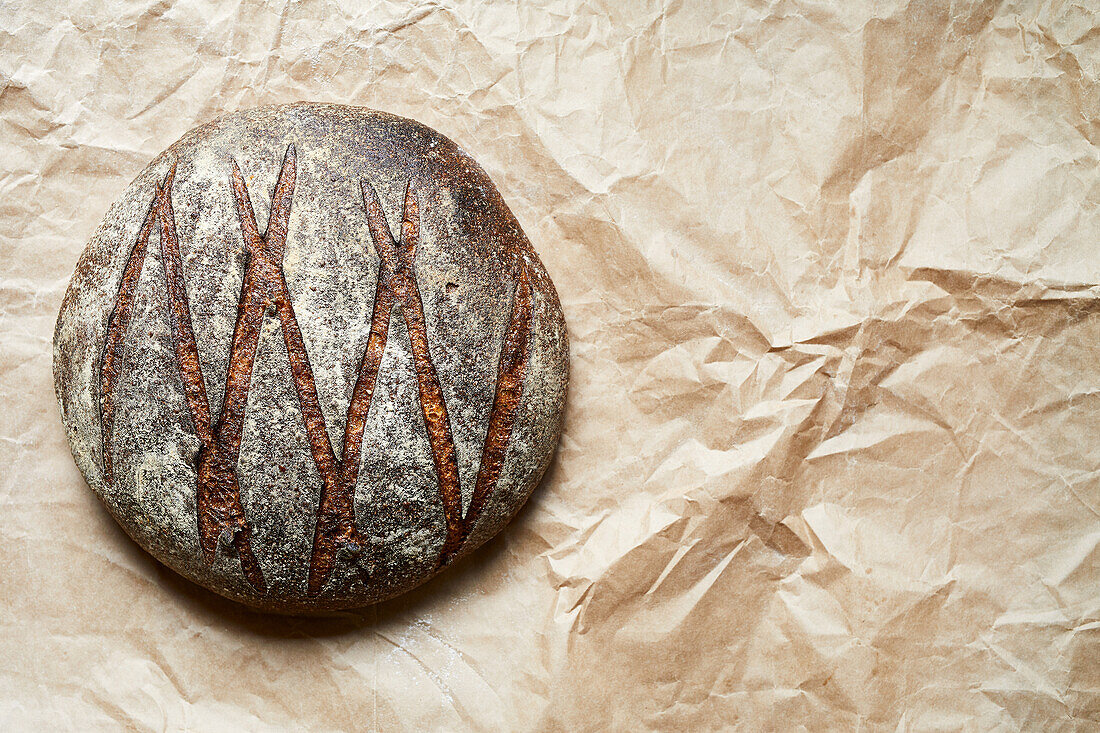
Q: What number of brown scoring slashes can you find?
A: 7